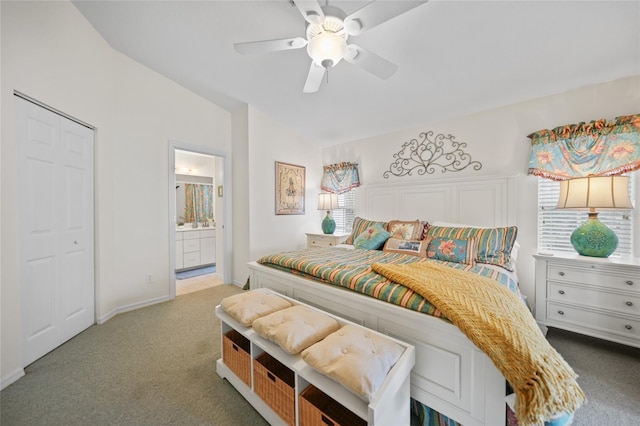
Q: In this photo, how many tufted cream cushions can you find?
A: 3